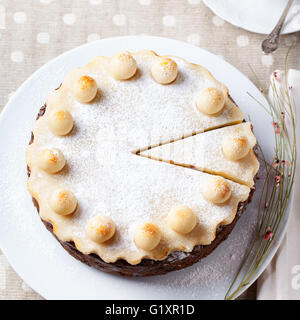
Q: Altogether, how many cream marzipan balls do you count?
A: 12